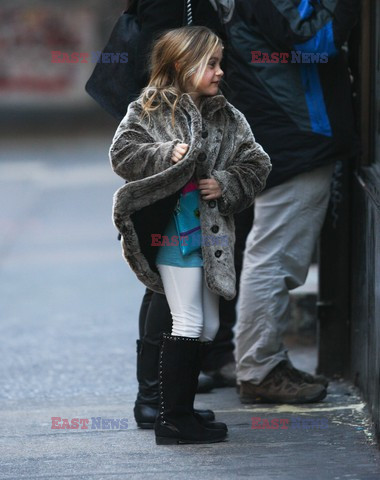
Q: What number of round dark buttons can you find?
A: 5